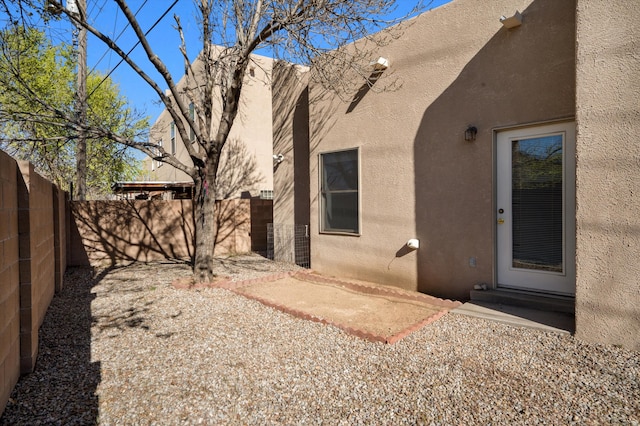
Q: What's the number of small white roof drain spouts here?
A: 2